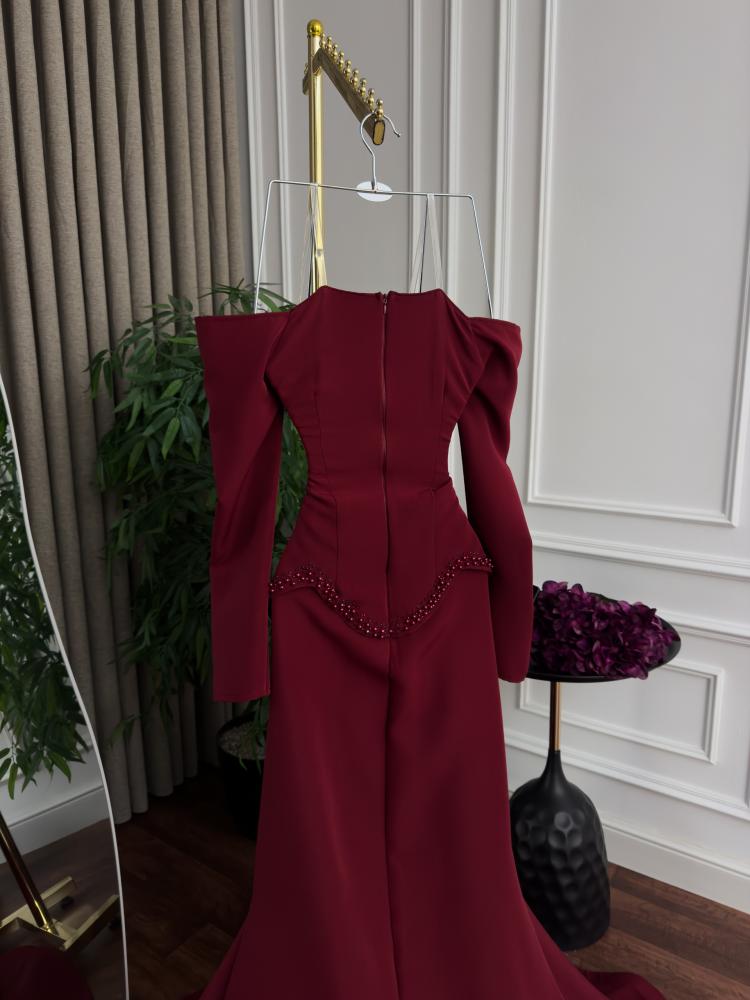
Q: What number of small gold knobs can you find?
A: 9